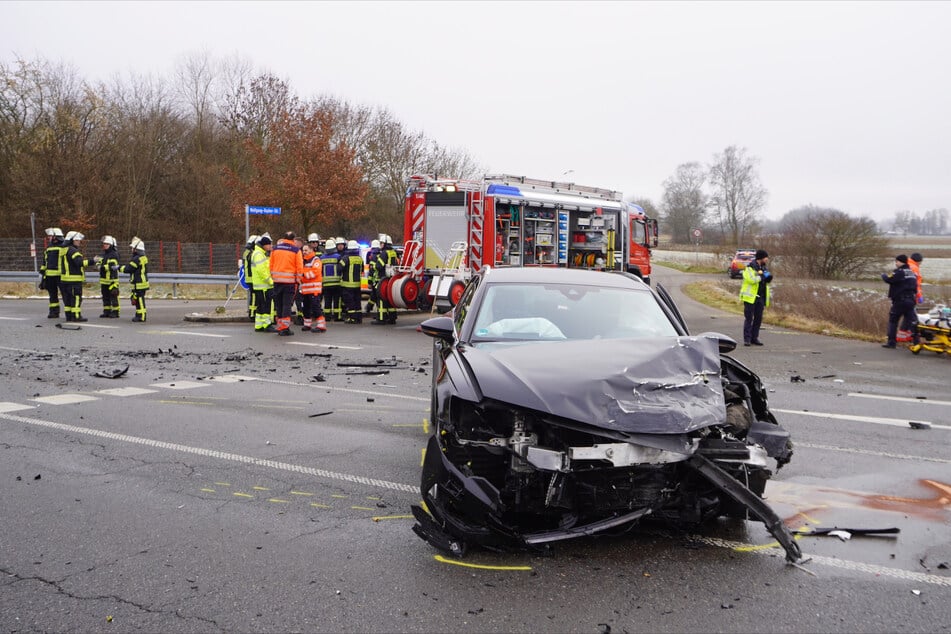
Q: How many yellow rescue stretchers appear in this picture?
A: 1